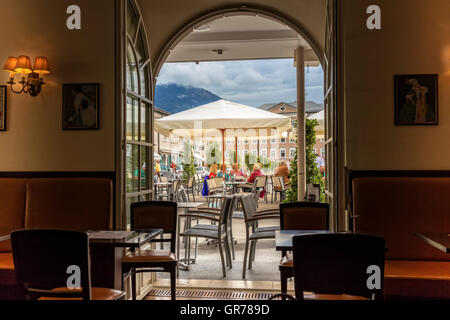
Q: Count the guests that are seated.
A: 5